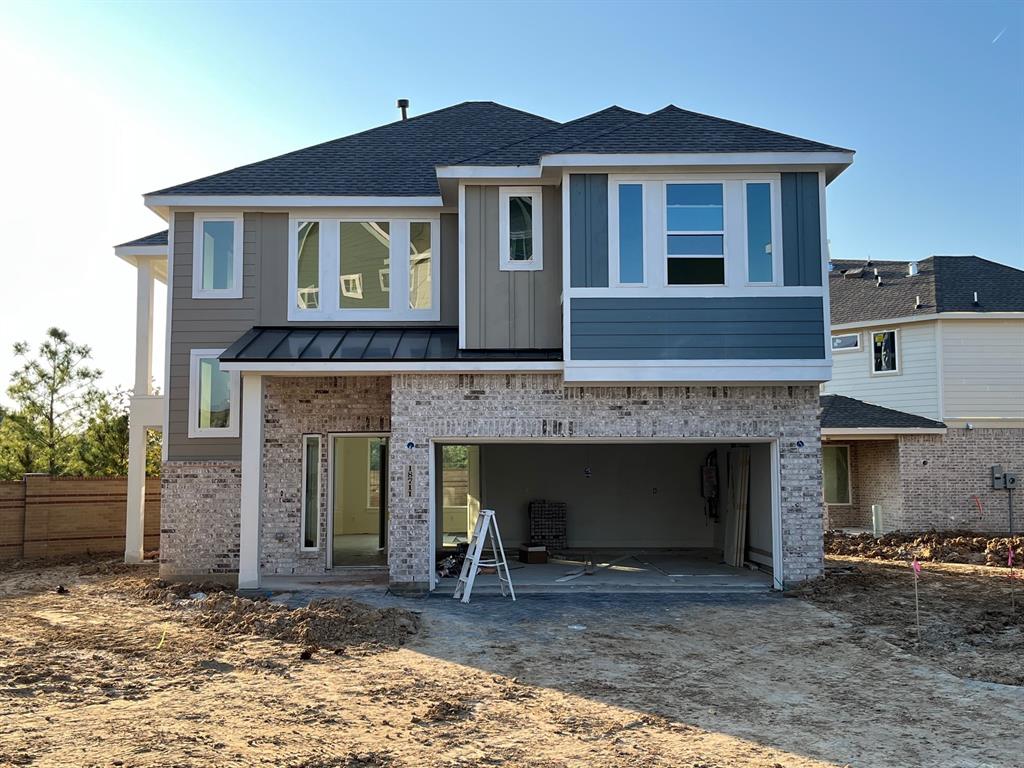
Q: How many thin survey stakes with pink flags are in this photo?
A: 2